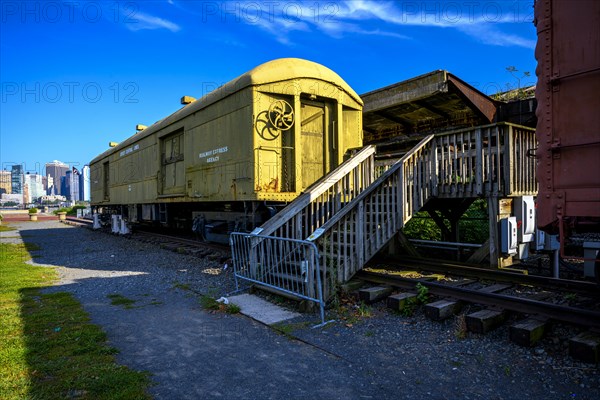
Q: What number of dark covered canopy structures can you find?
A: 1